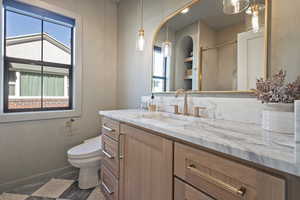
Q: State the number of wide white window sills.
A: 1